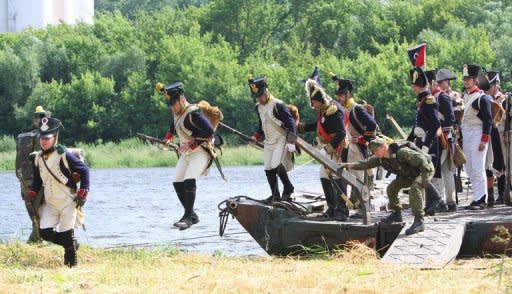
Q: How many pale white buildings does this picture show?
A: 1